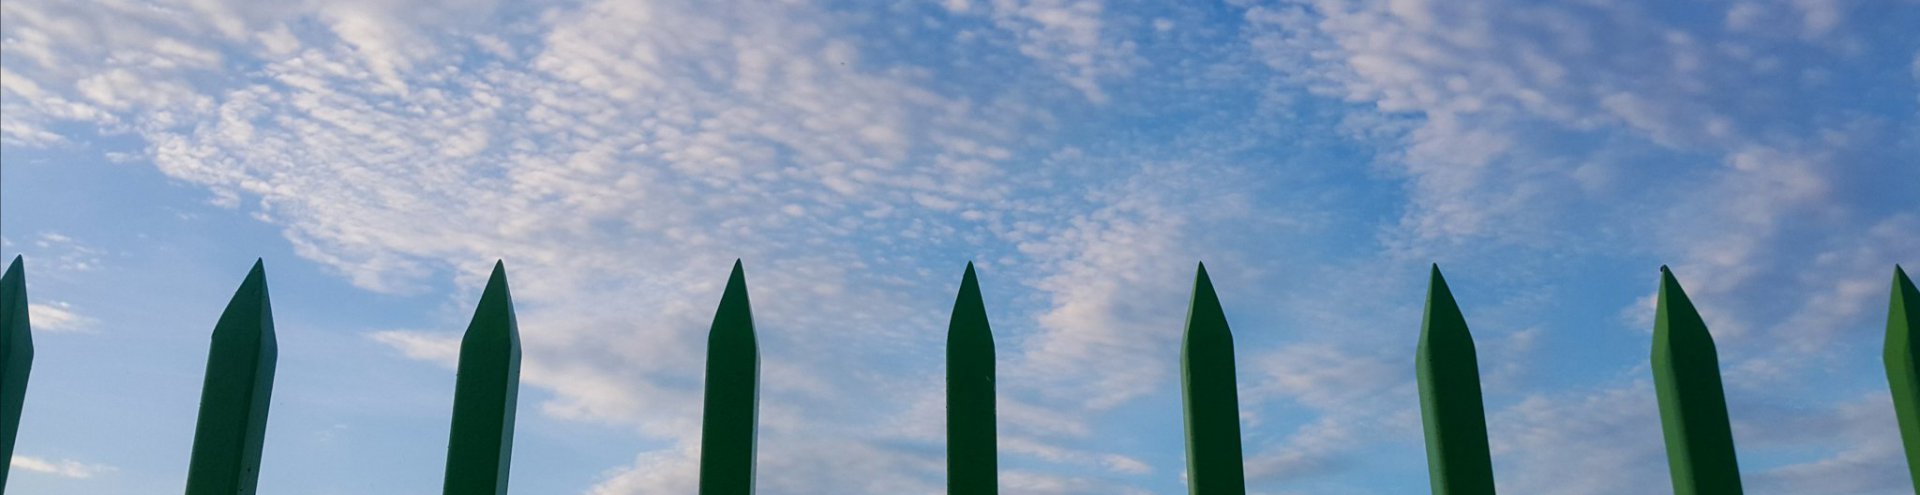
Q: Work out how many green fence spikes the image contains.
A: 9